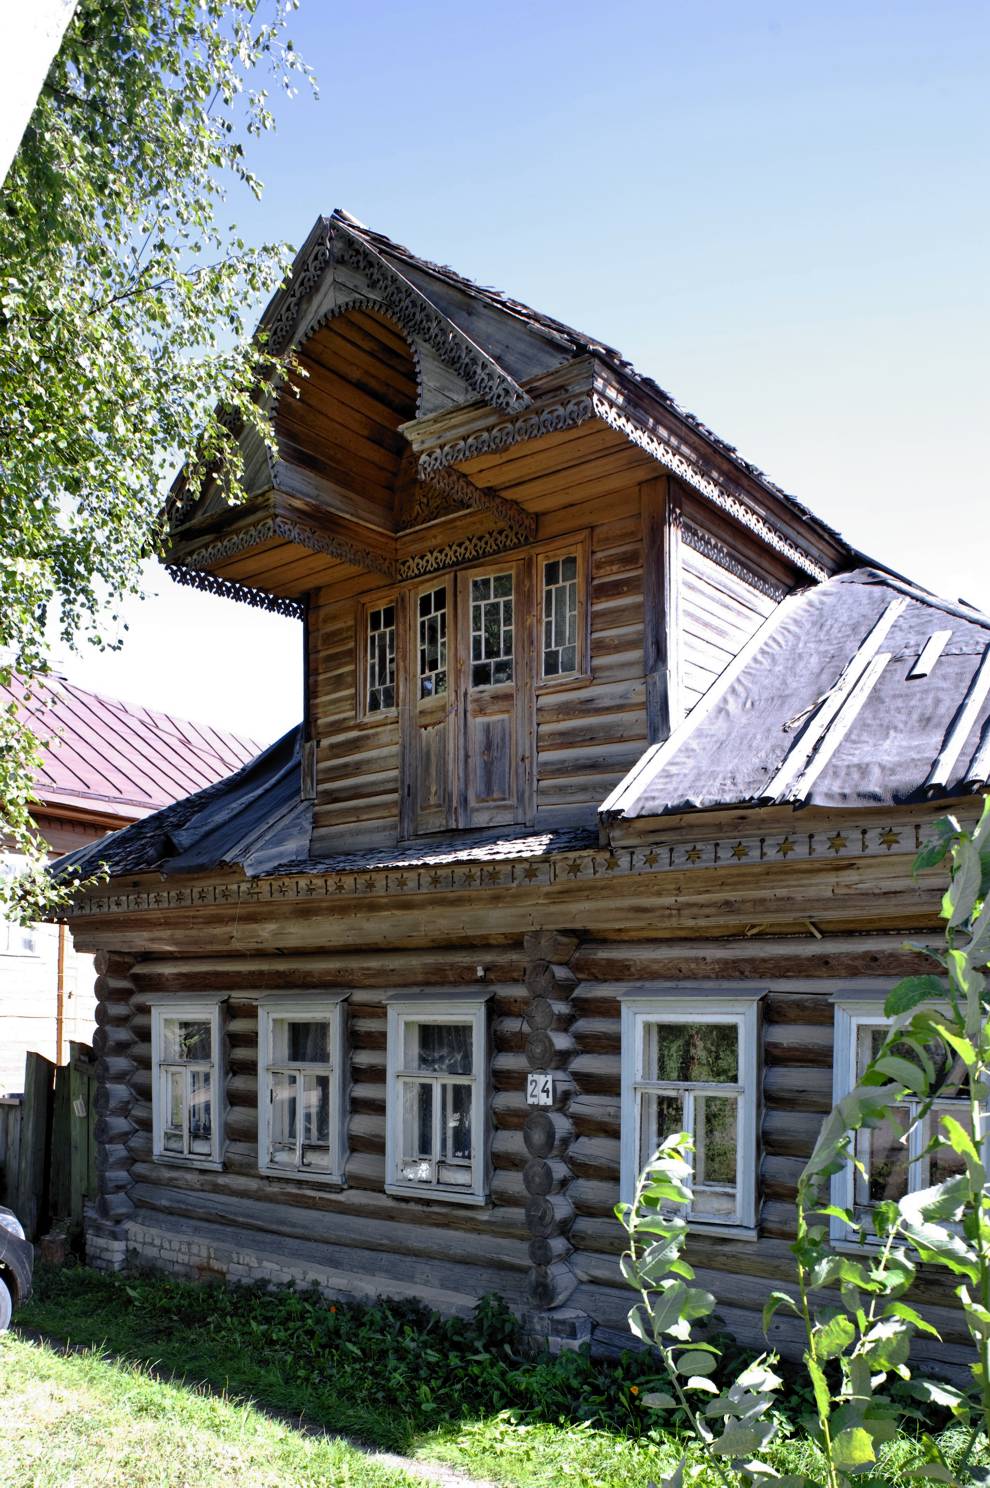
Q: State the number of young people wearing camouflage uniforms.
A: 0